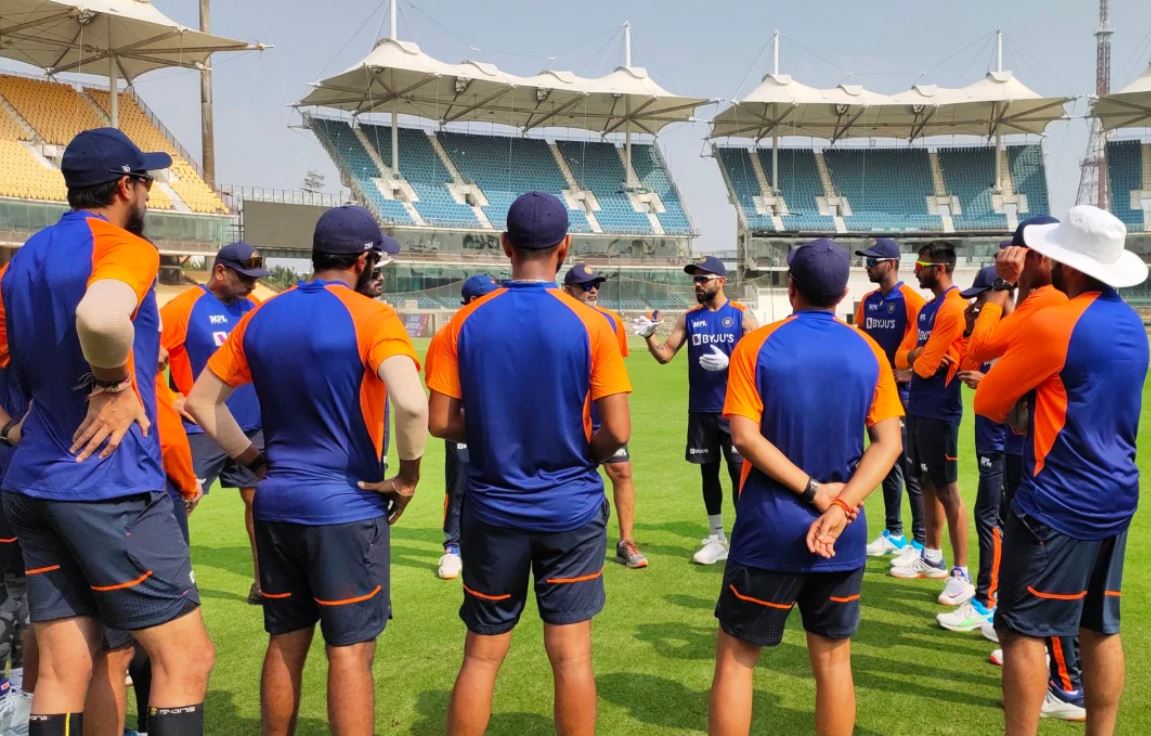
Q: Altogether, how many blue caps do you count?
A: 11